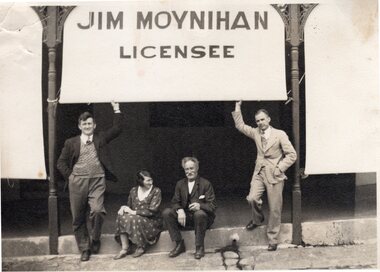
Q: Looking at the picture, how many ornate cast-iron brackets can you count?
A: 4